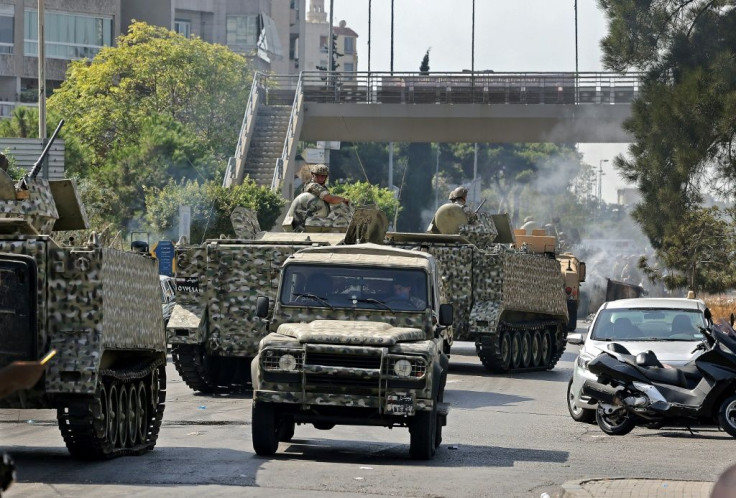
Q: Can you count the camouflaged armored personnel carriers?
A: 3